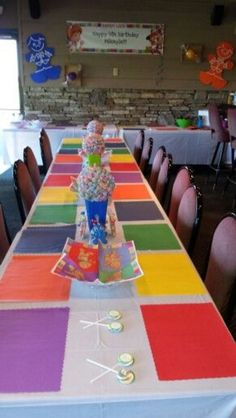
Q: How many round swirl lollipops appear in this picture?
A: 4